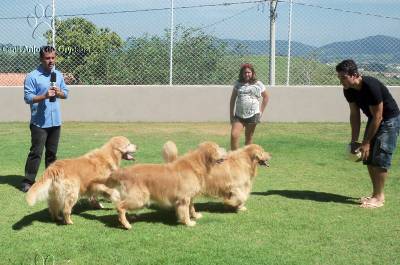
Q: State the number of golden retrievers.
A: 3